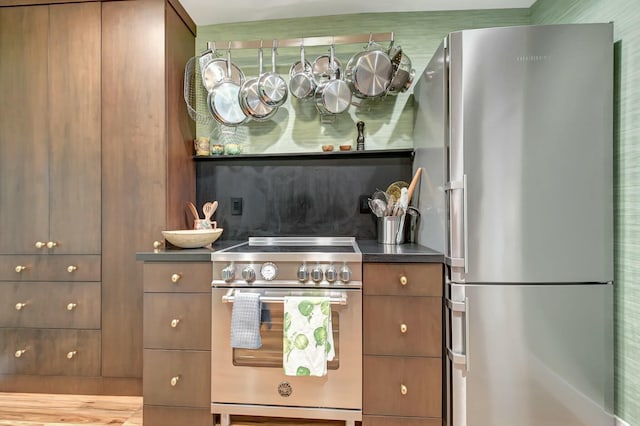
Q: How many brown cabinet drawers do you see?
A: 9